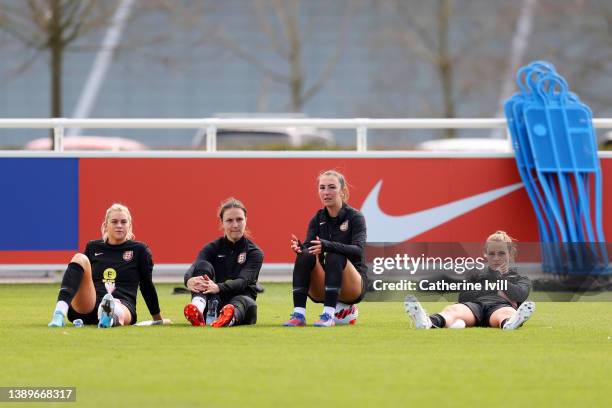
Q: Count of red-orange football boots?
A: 2